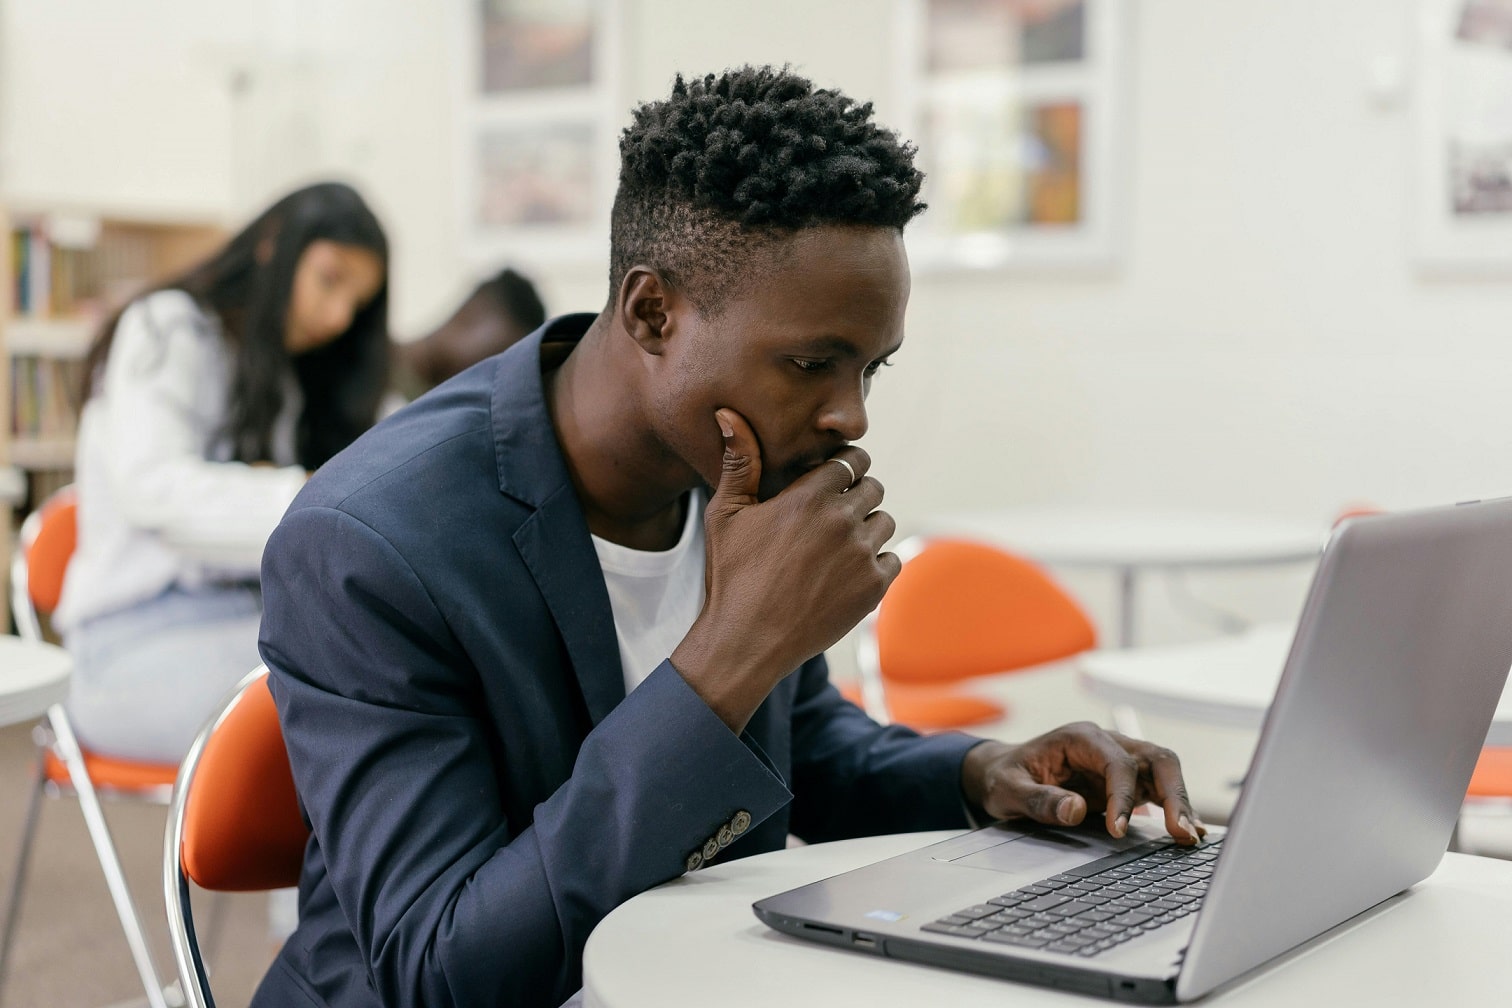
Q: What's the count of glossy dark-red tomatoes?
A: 0